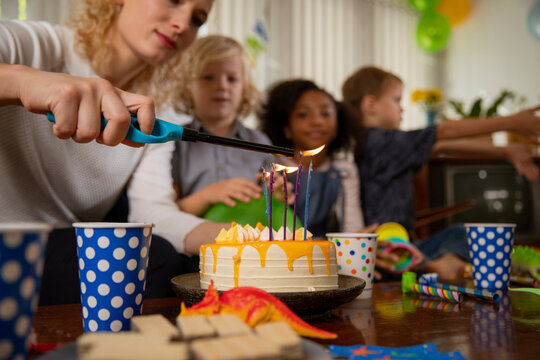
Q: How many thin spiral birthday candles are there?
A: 5